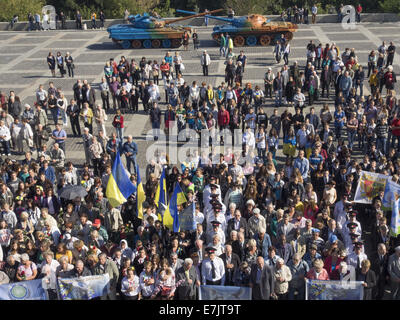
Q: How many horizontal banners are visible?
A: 4